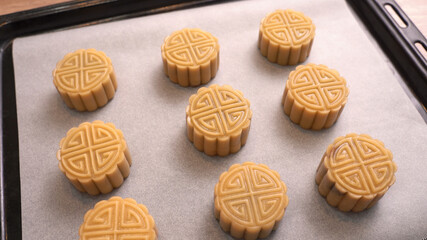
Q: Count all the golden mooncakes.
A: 9